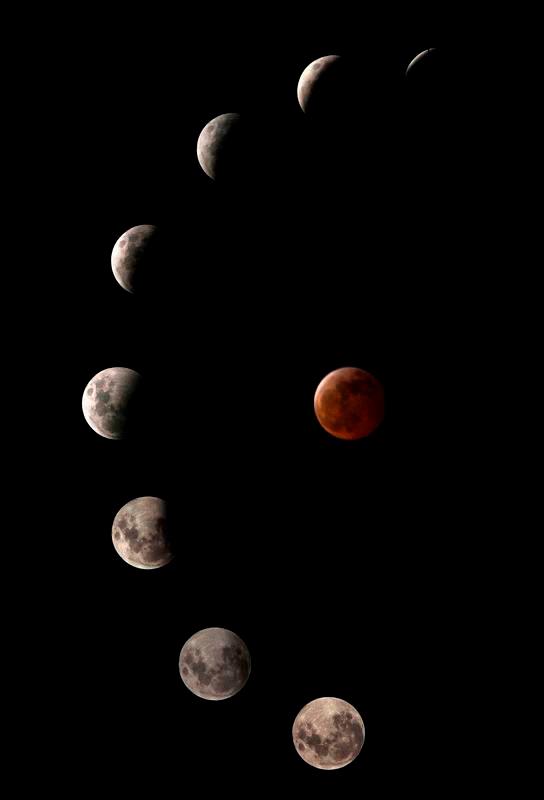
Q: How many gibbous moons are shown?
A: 2